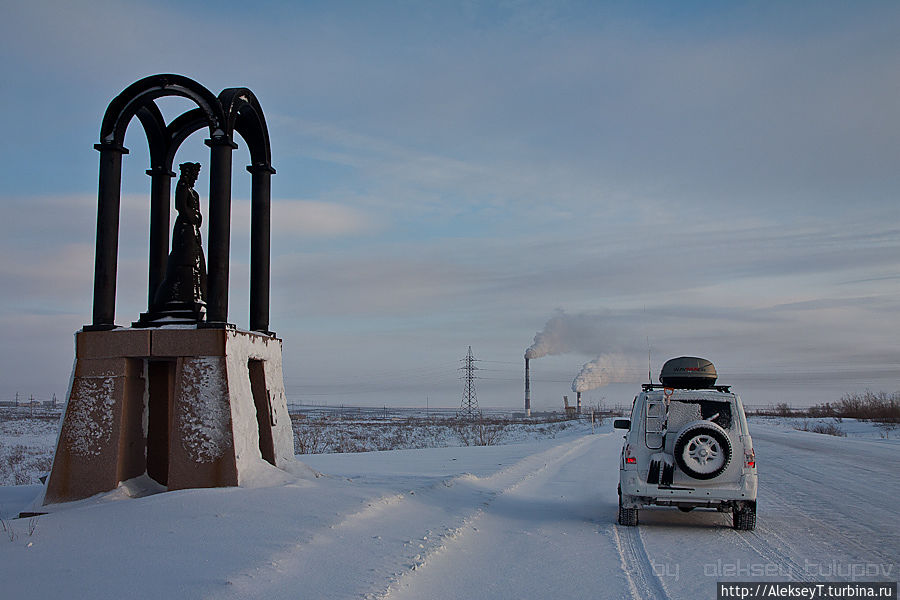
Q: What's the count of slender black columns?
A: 4